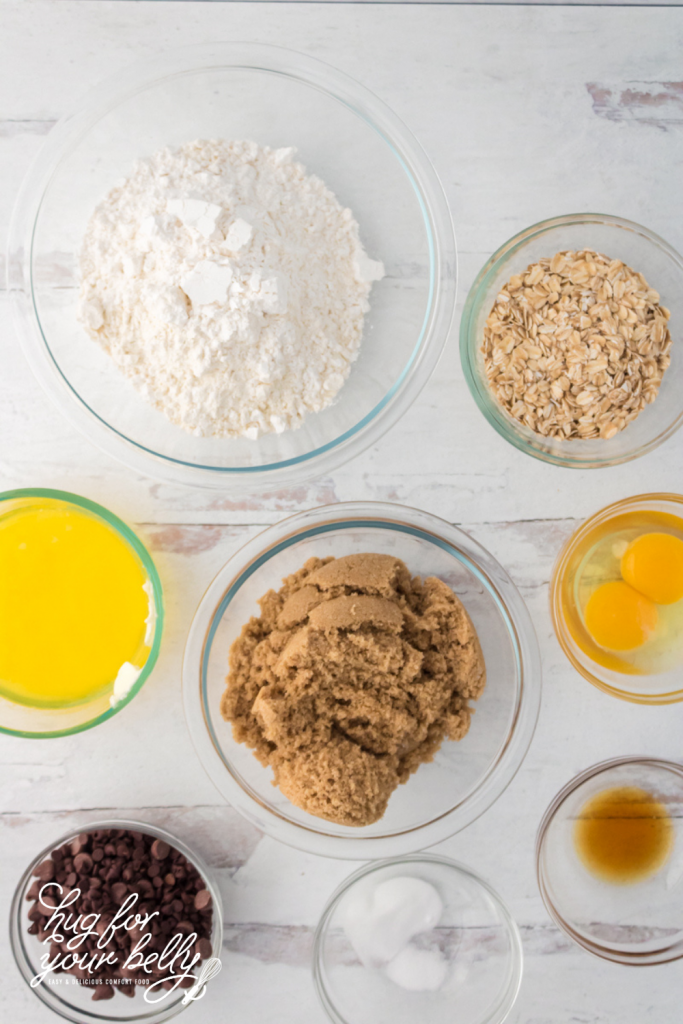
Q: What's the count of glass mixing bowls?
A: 8